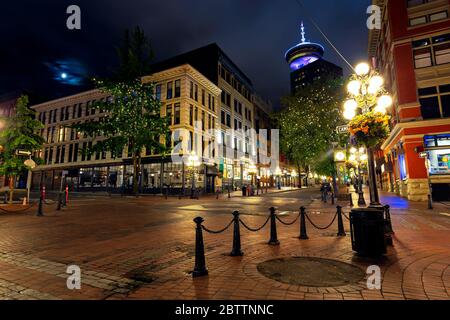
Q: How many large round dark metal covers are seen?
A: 1